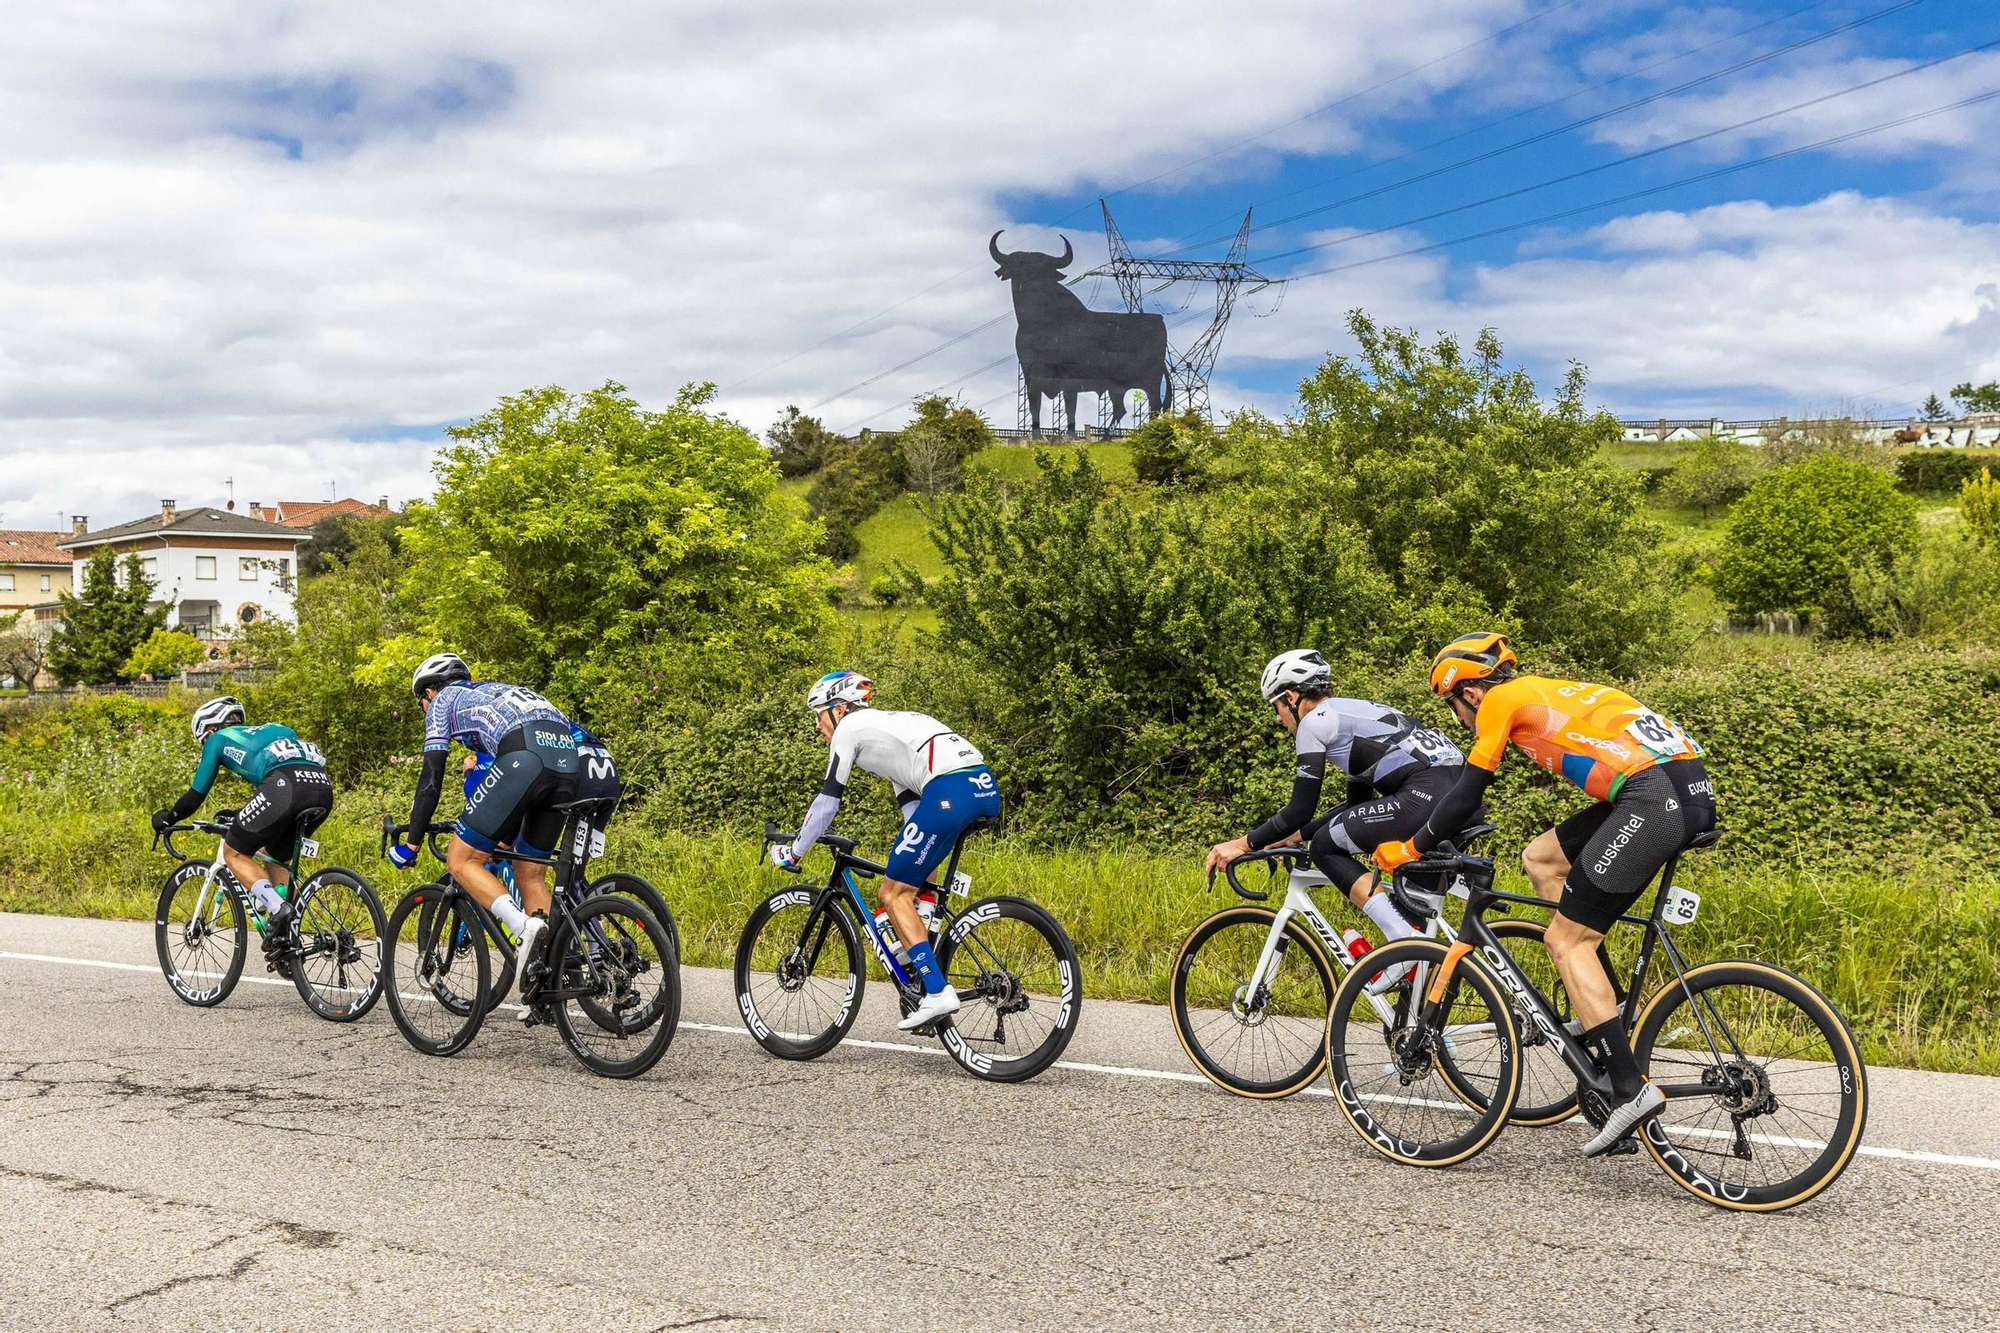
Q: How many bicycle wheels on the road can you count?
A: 12